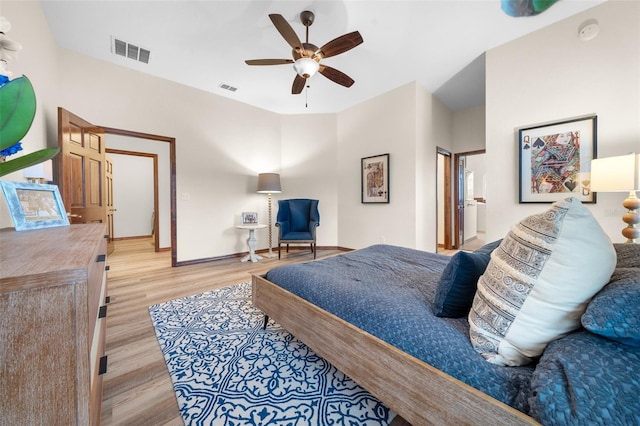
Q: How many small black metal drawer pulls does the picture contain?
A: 6